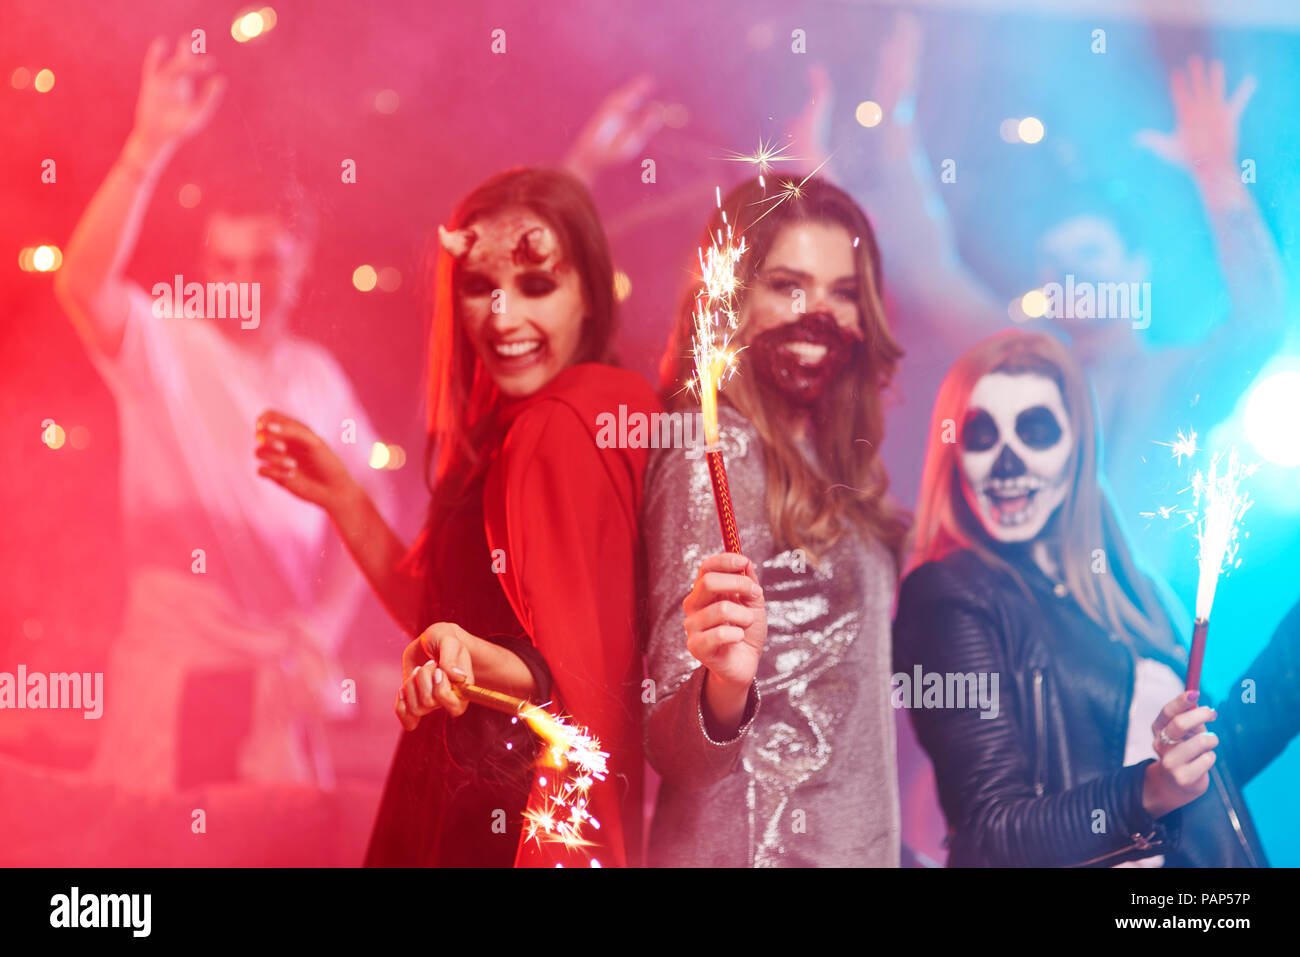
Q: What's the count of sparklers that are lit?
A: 3